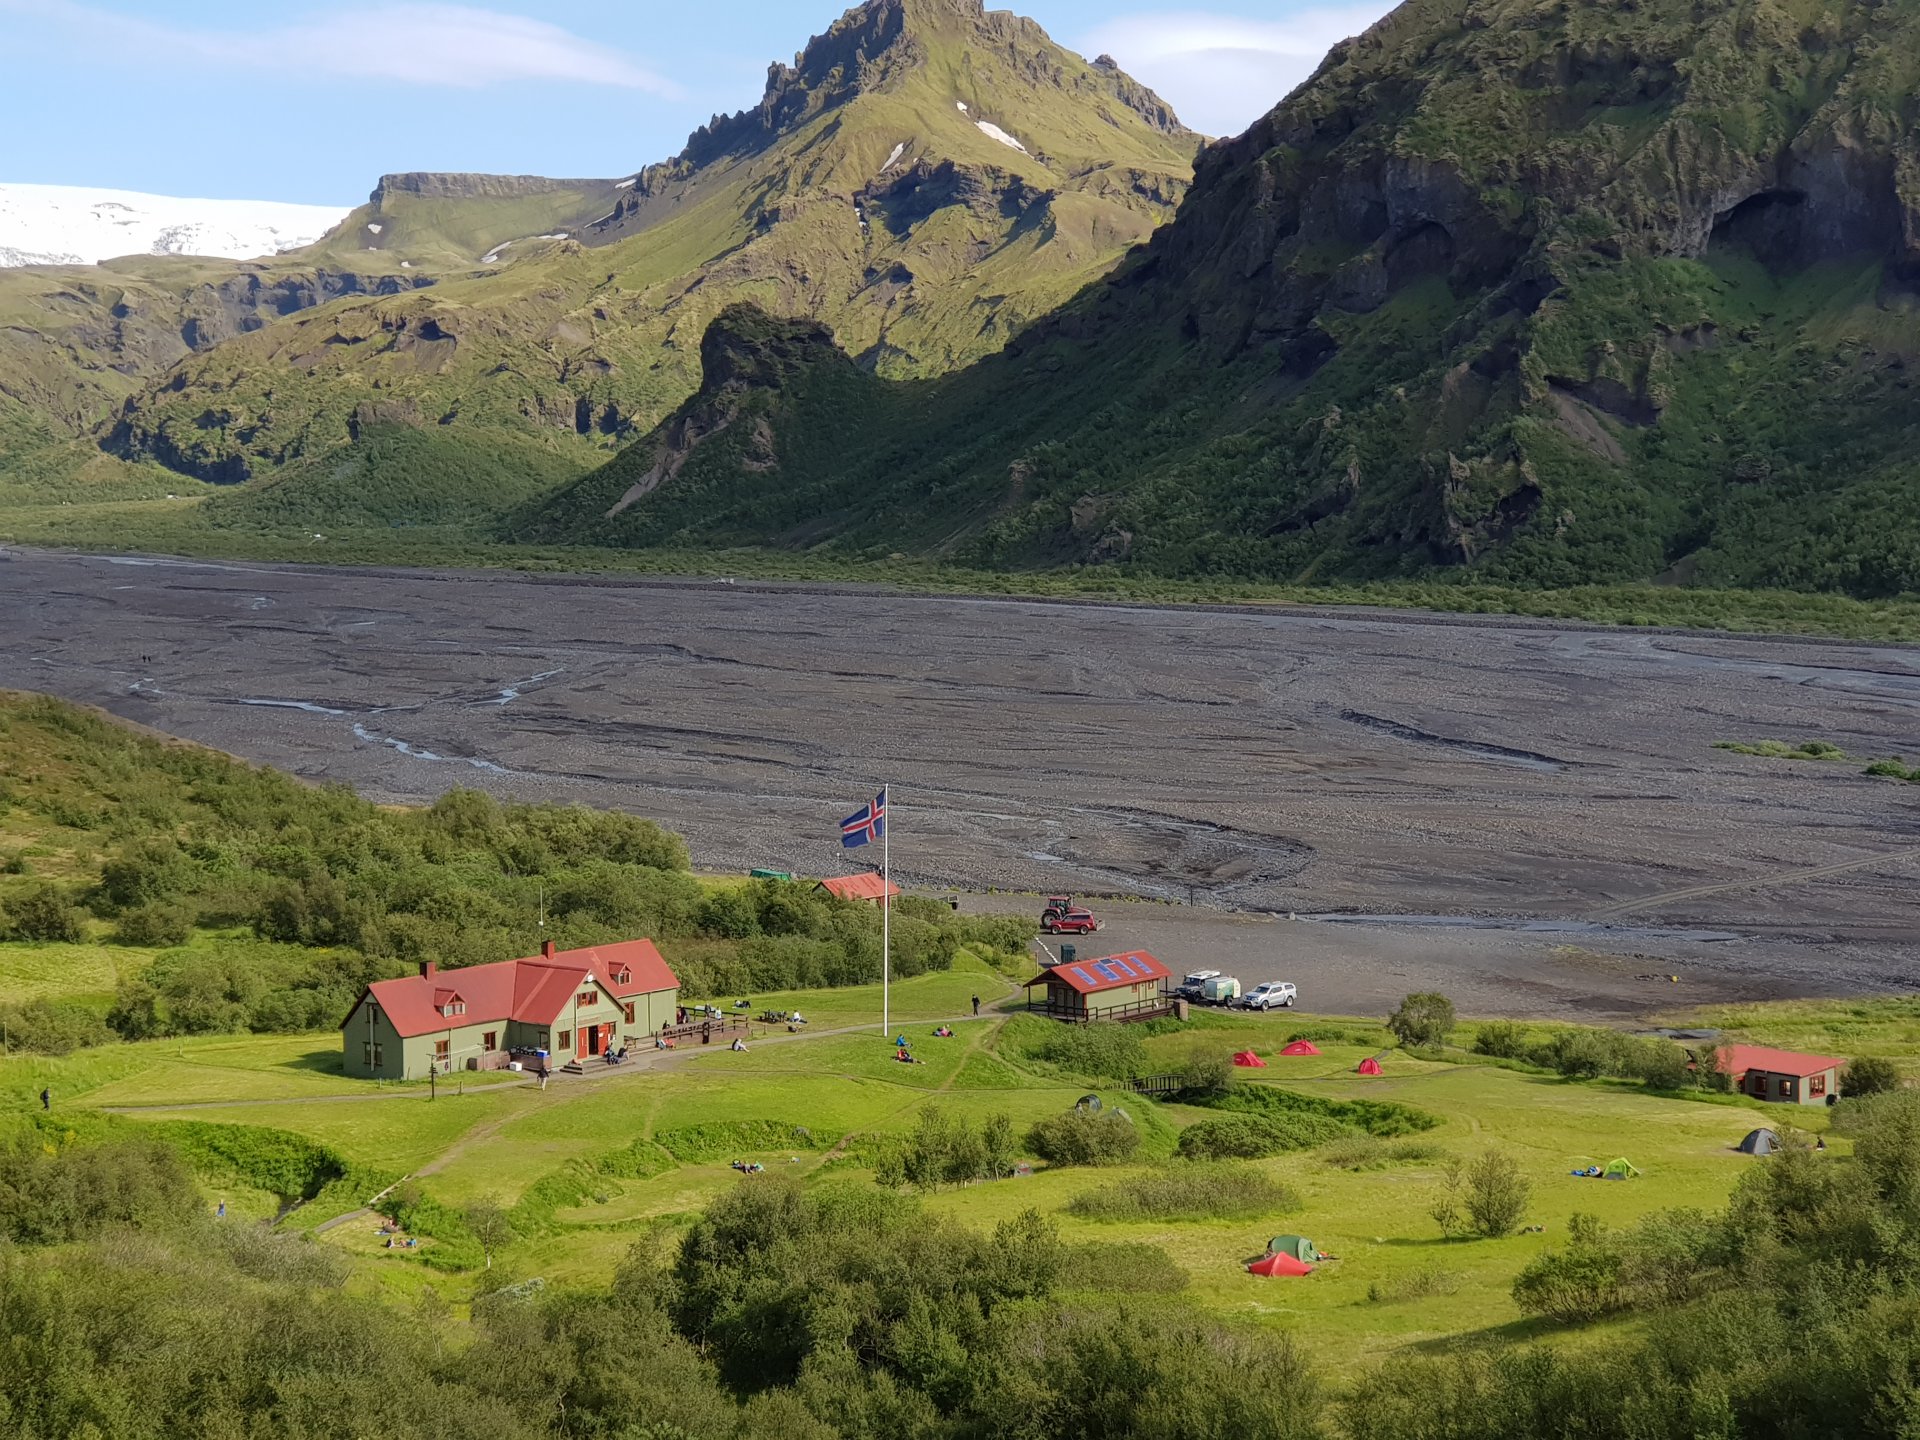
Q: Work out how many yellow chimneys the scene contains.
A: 0